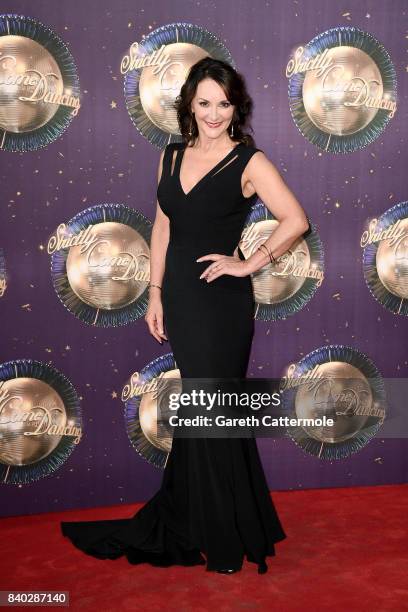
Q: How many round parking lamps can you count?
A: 0